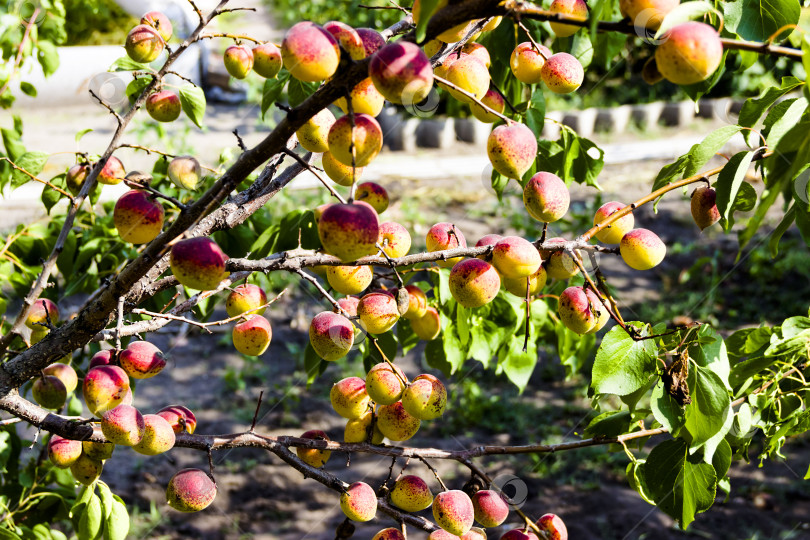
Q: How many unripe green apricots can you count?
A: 0